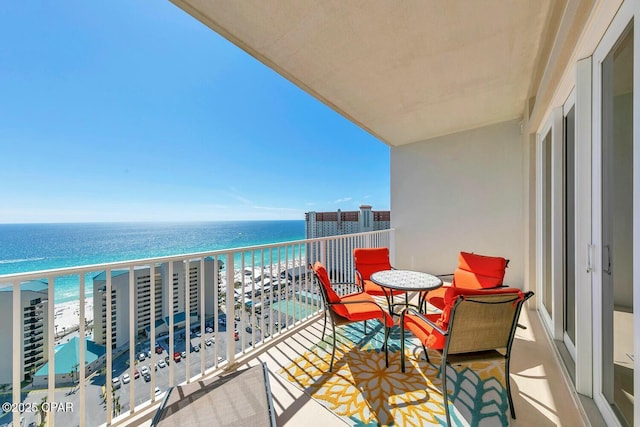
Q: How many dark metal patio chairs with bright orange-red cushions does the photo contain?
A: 4